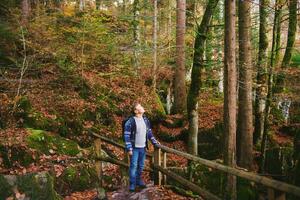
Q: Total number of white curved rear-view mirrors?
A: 0